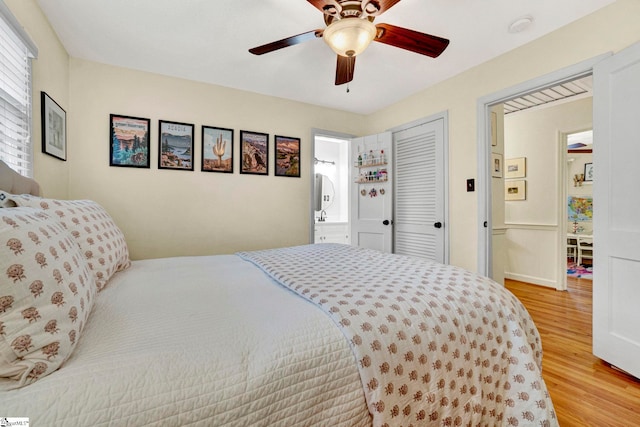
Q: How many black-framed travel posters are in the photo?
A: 5